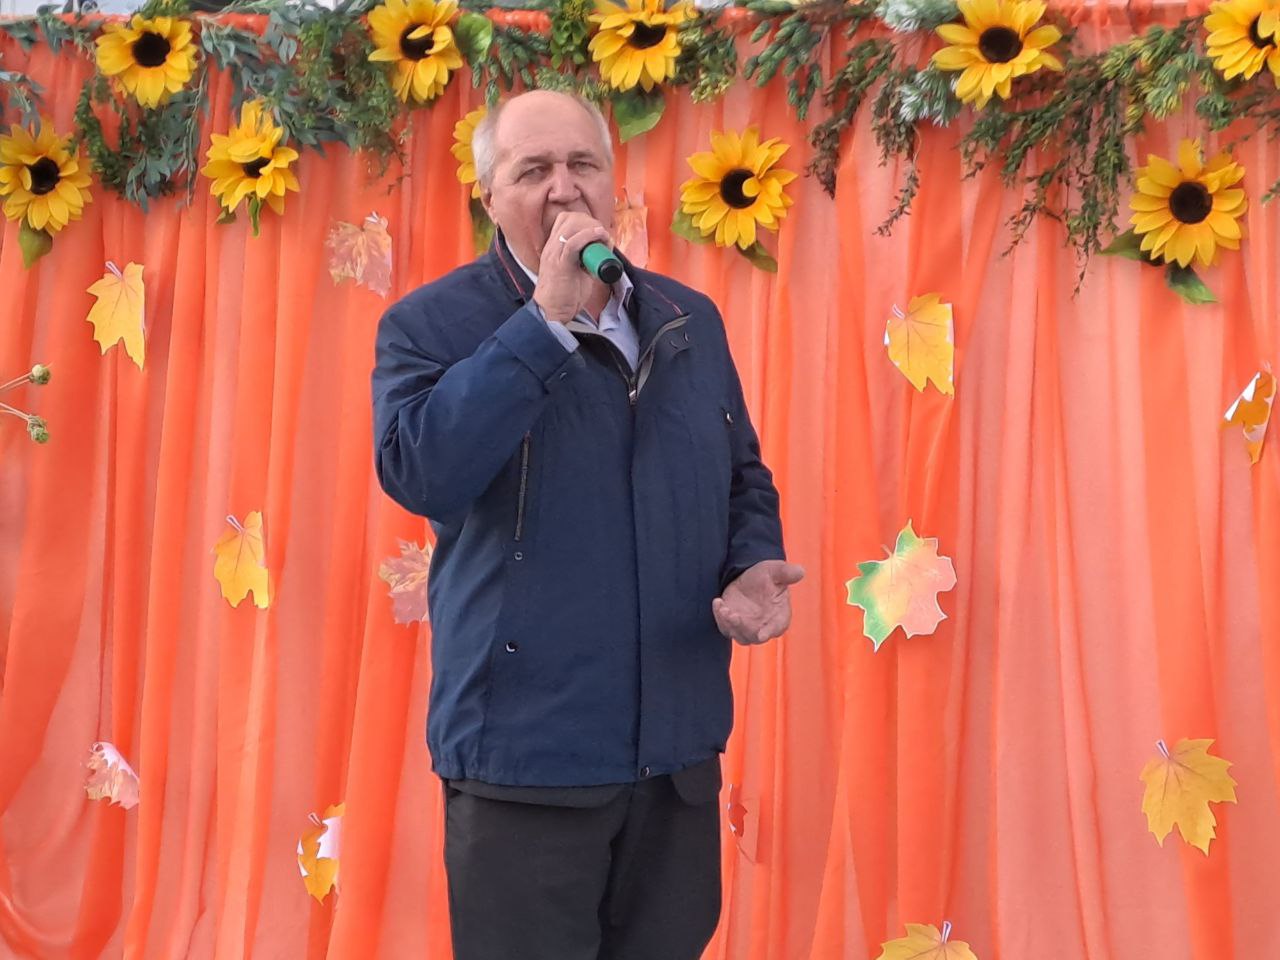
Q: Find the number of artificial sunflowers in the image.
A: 10